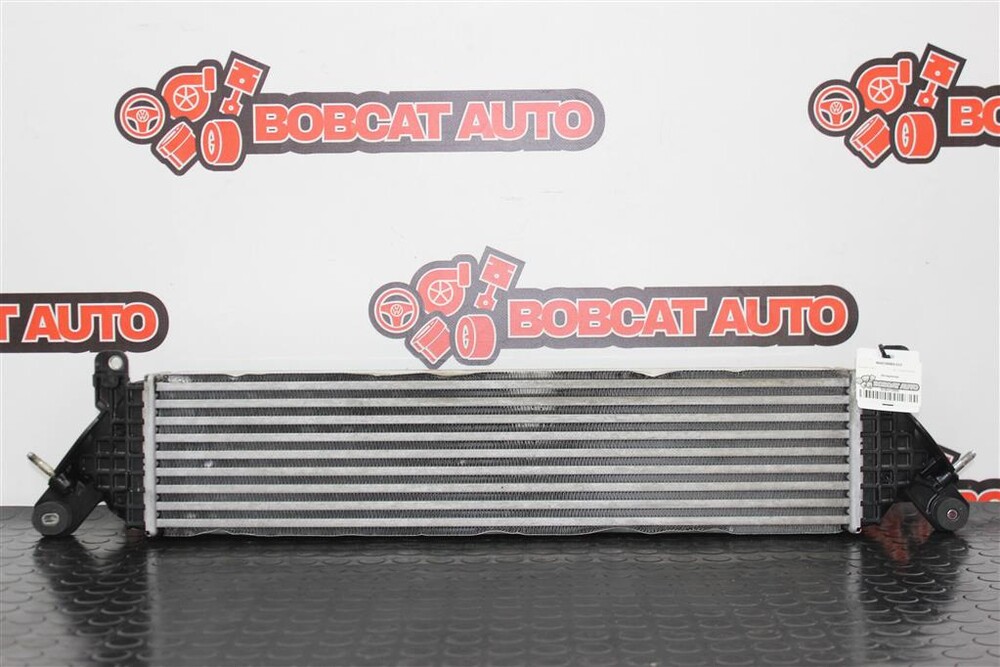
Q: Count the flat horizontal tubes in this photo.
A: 9